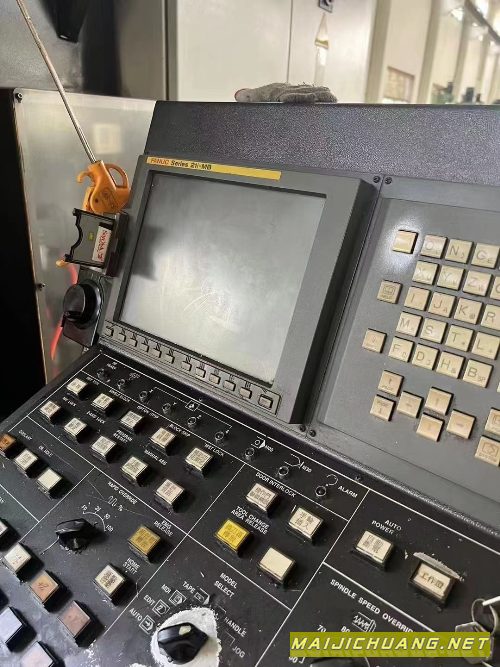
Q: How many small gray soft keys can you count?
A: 12